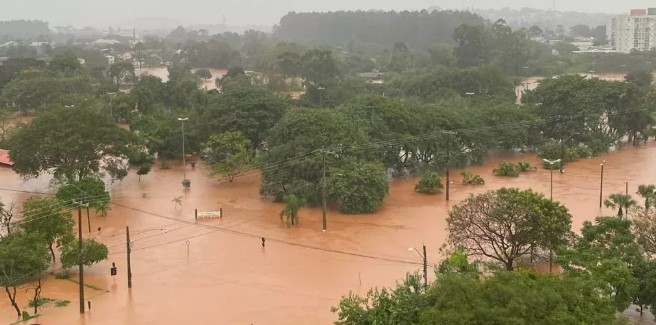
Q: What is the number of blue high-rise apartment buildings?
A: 0